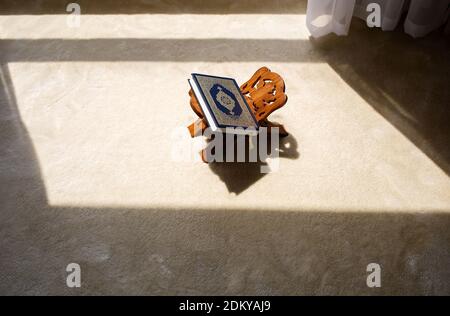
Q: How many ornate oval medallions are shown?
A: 1